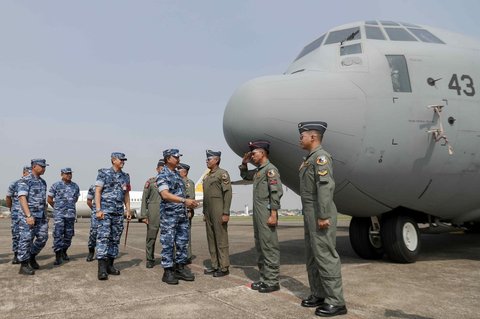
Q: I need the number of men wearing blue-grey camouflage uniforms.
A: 6